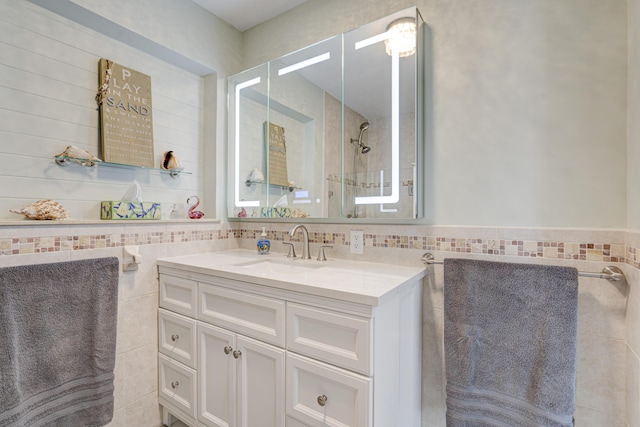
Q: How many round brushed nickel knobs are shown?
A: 5